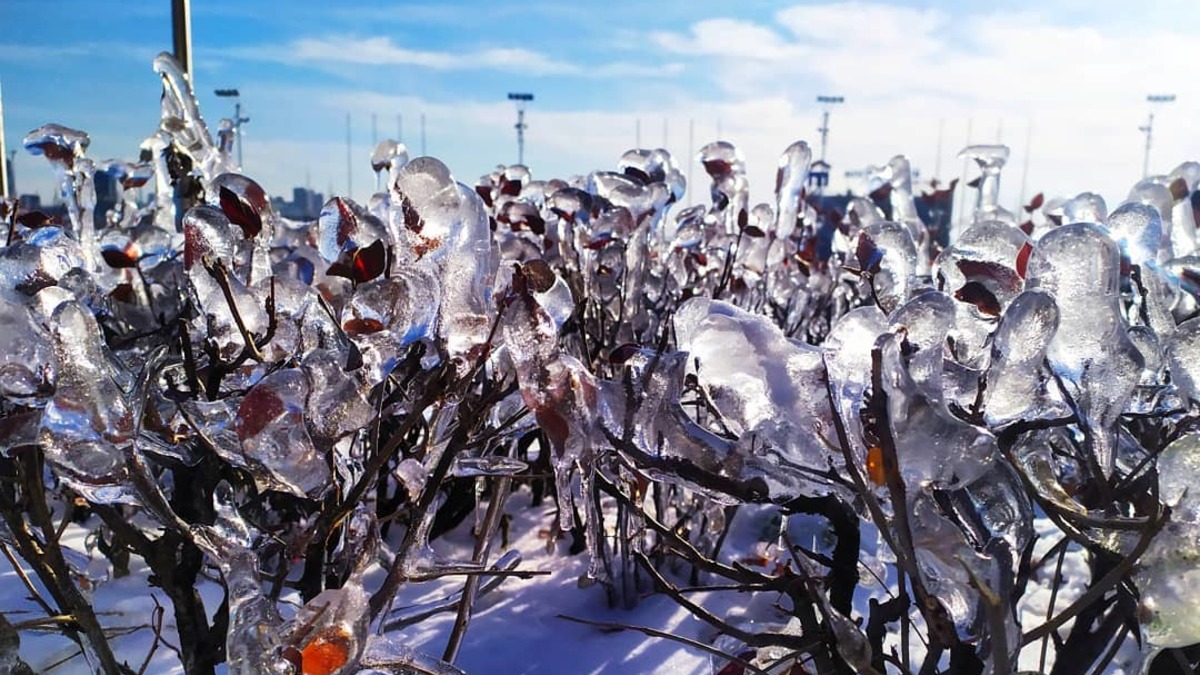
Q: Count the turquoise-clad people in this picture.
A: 0